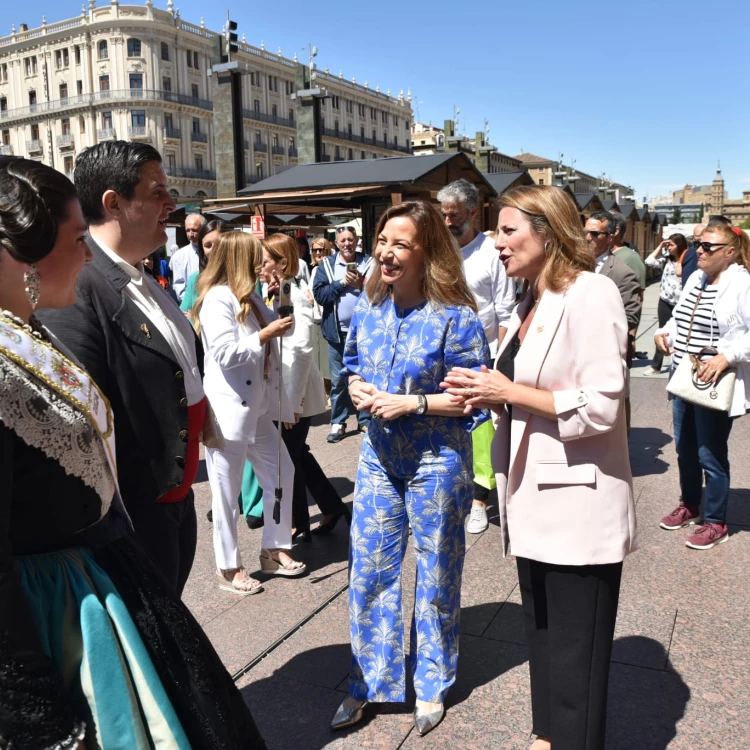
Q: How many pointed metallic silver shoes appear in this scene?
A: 2